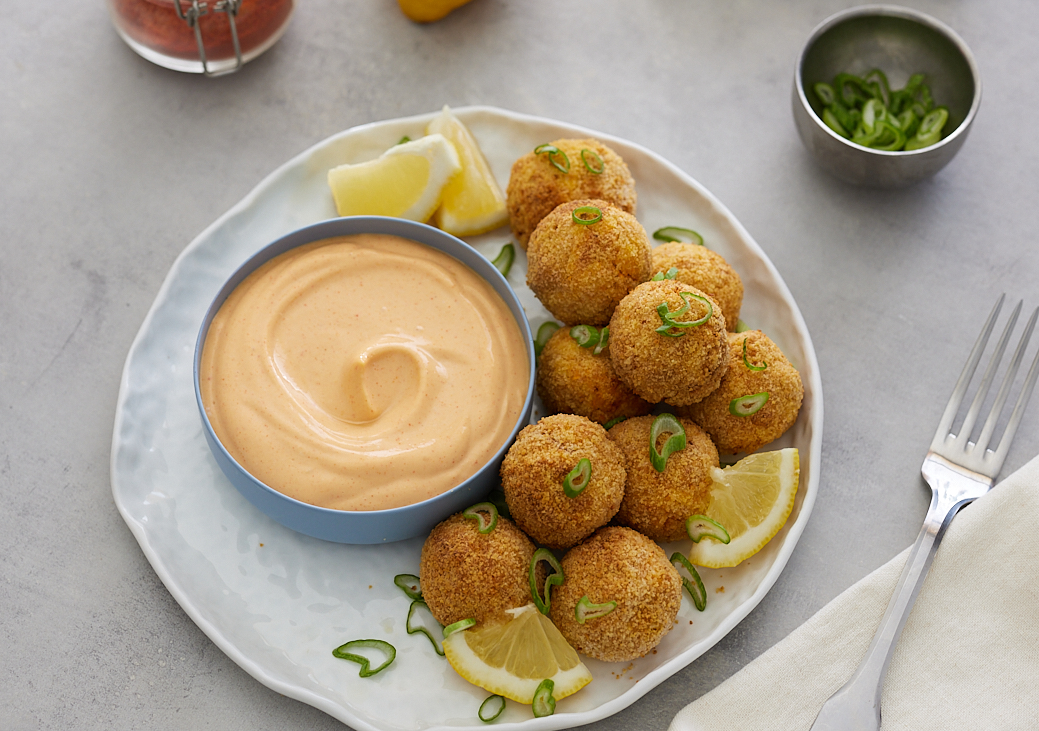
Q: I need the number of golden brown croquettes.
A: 10